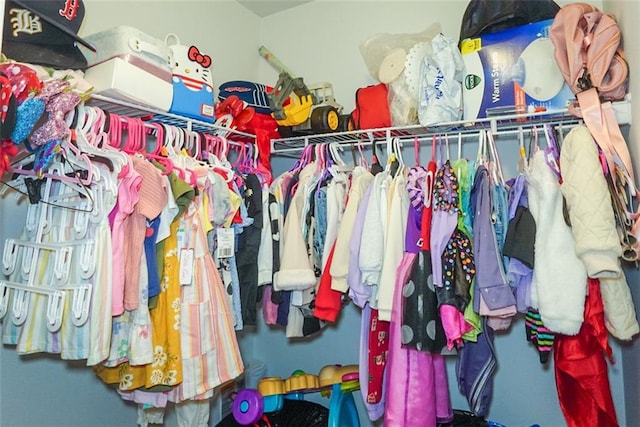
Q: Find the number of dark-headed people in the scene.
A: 0